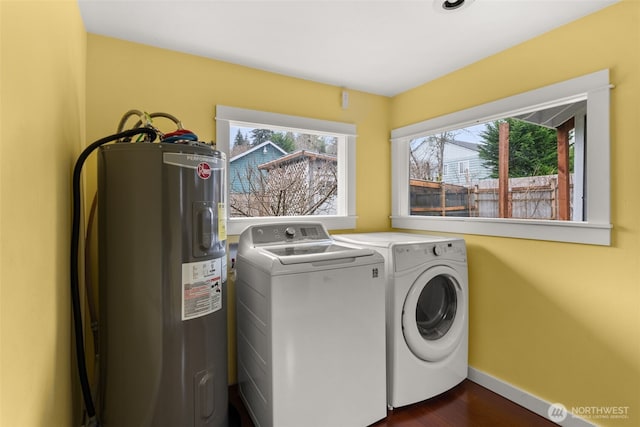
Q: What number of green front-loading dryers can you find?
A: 0